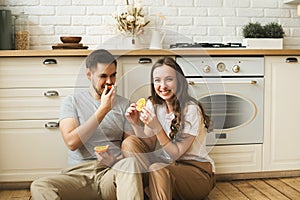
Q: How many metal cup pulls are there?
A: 5